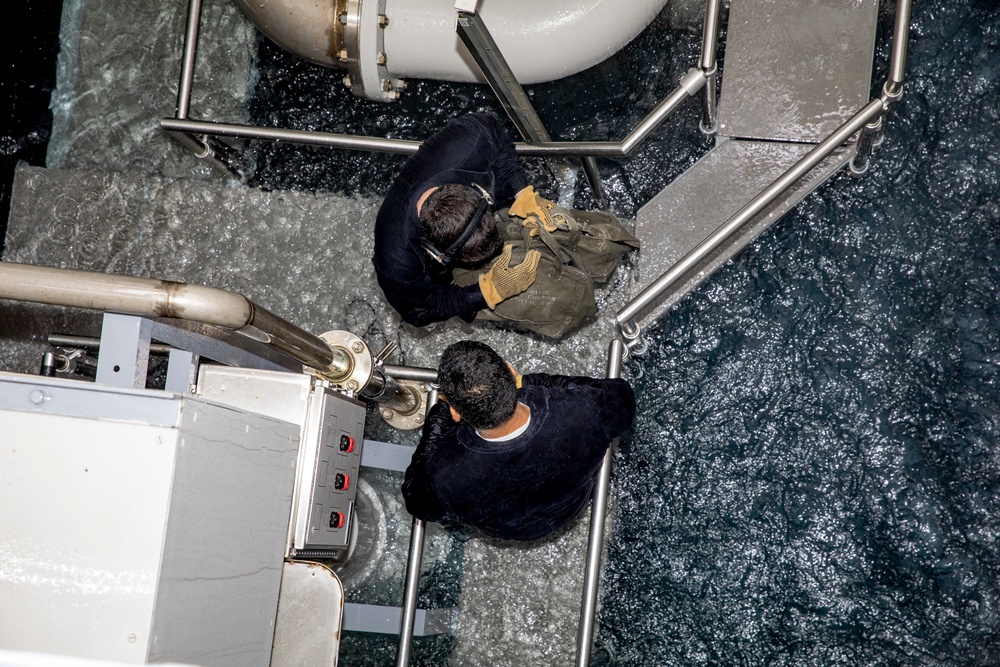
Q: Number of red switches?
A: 3